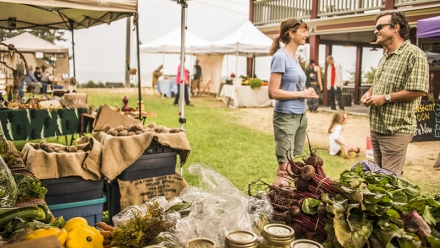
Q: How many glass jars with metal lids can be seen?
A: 4